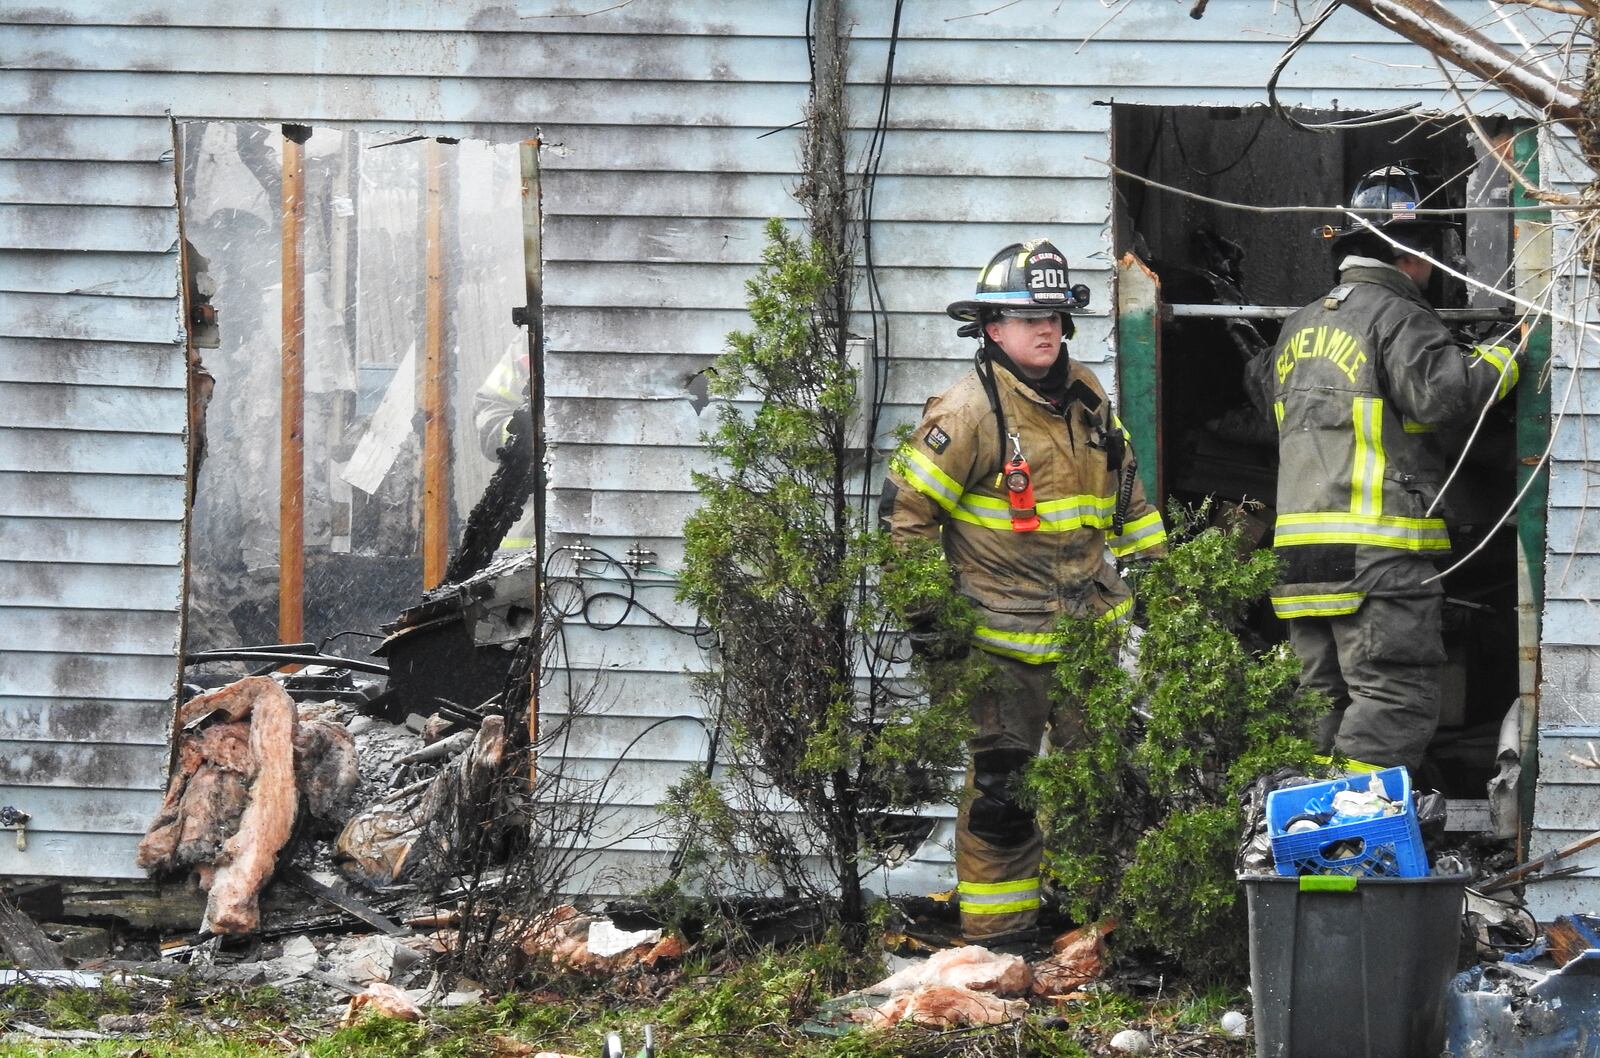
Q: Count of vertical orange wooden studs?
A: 2